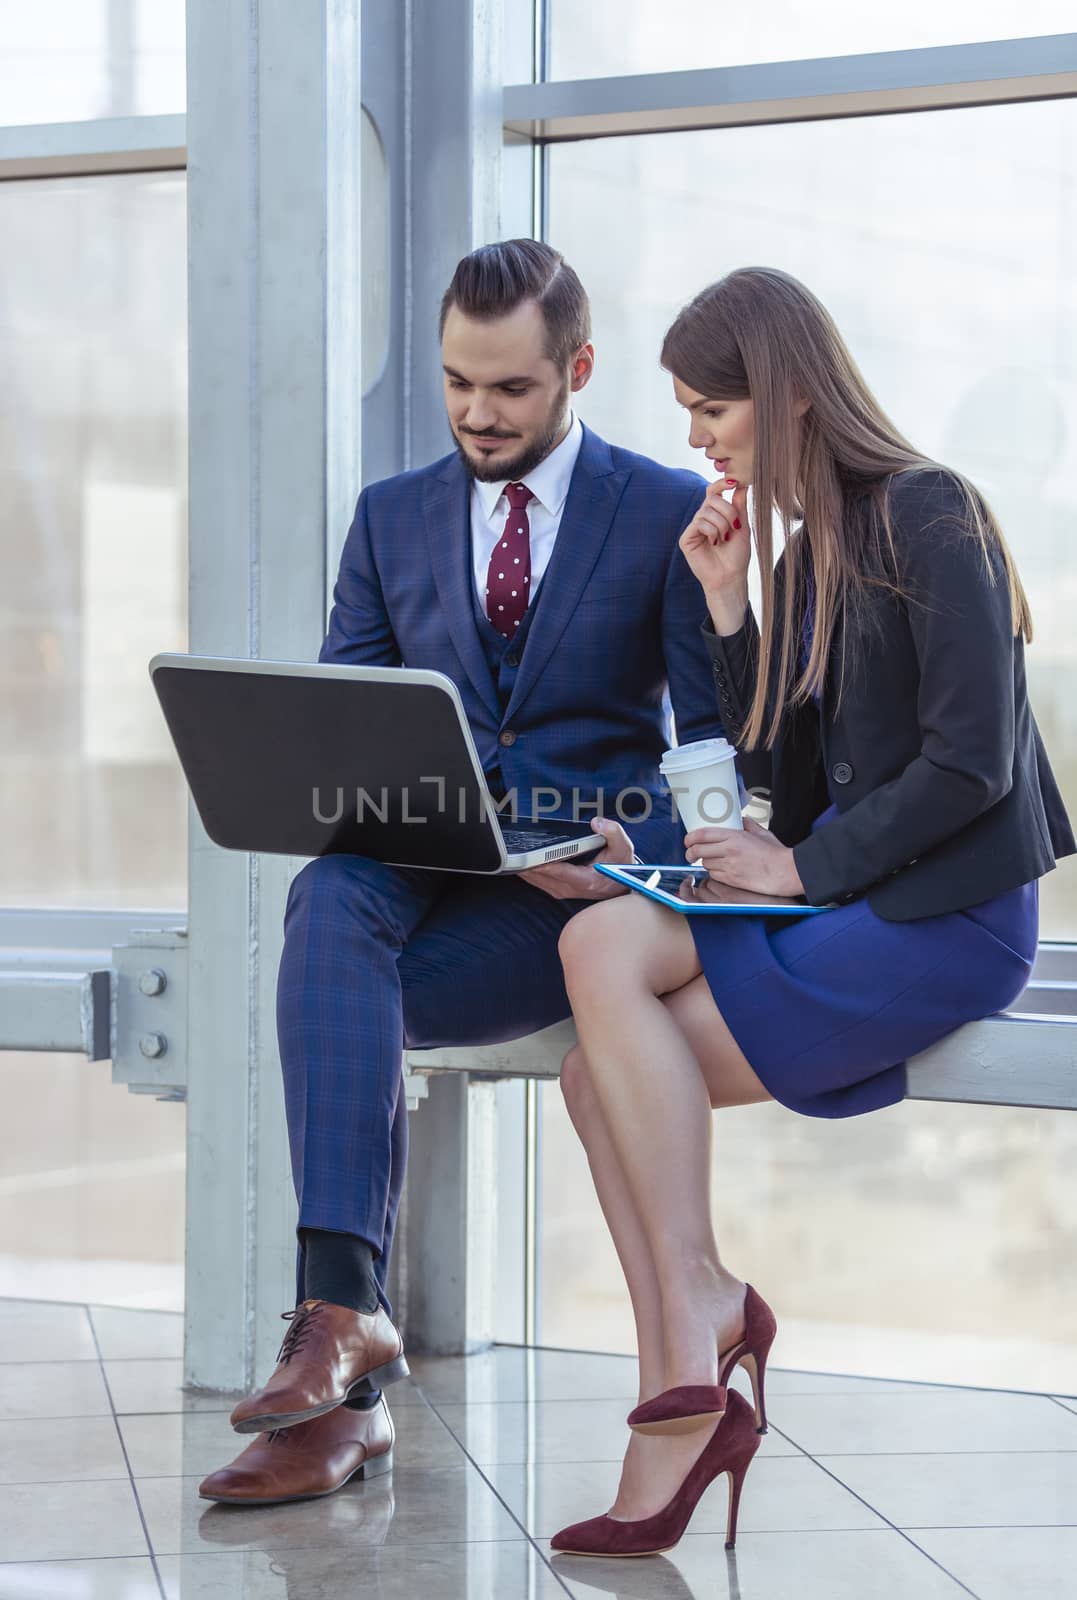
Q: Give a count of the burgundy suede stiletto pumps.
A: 2